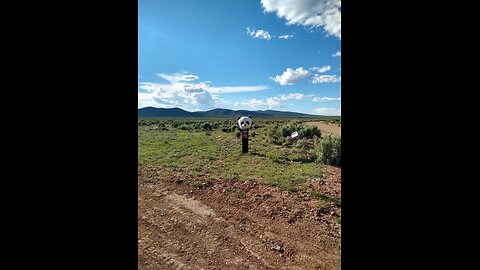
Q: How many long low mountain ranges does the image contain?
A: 1